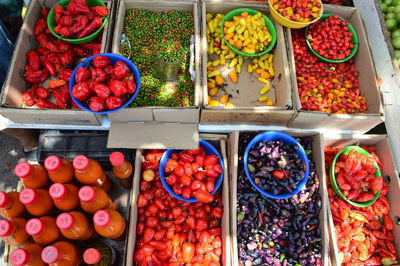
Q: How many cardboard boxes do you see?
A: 7